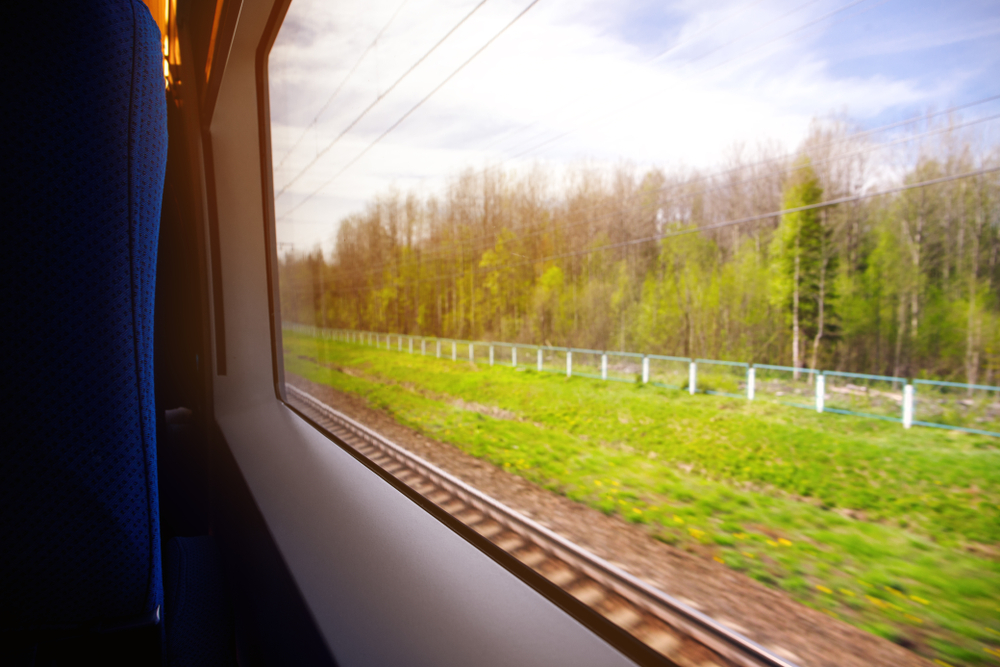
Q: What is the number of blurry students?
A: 0